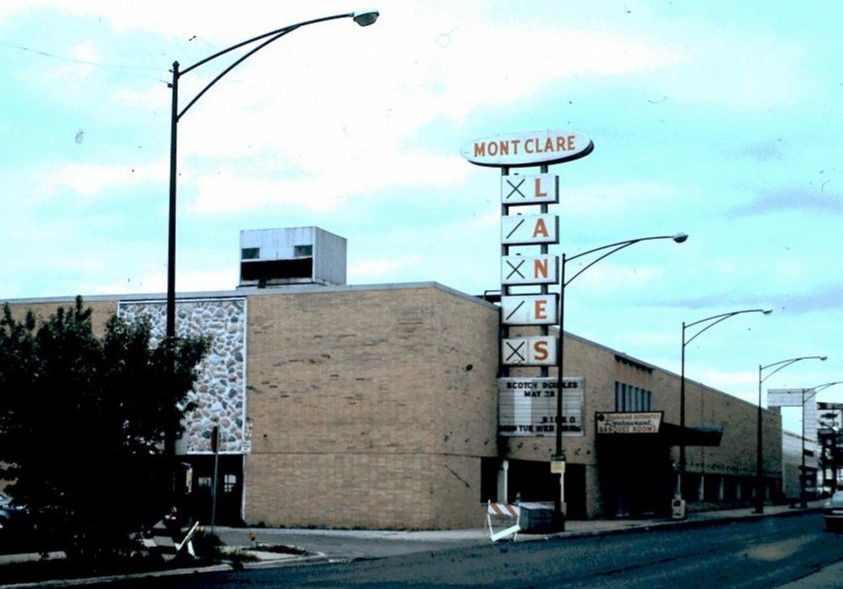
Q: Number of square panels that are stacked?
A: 5